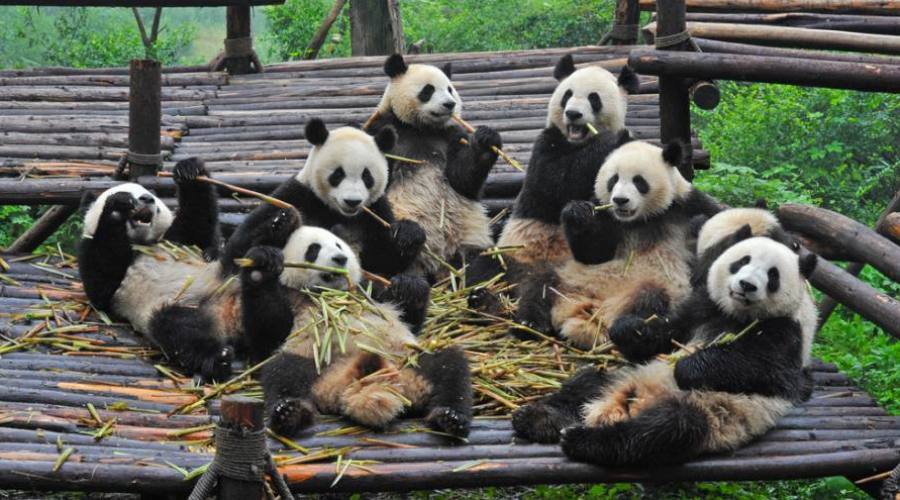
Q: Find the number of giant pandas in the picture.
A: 8